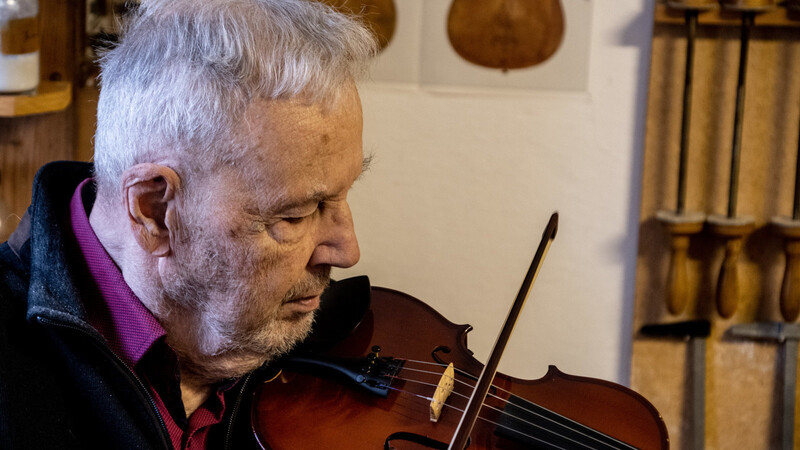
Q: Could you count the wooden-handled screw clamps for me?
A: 3